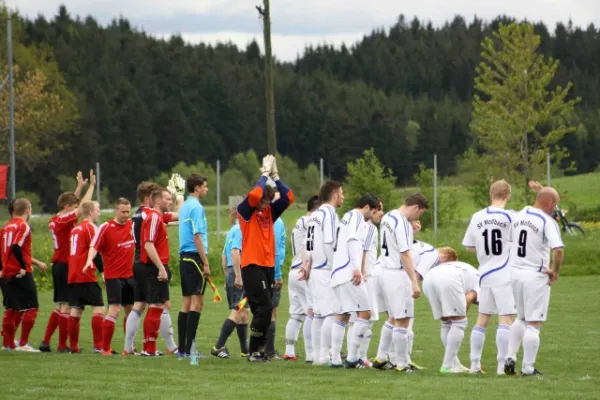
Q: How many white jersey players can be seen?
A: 9